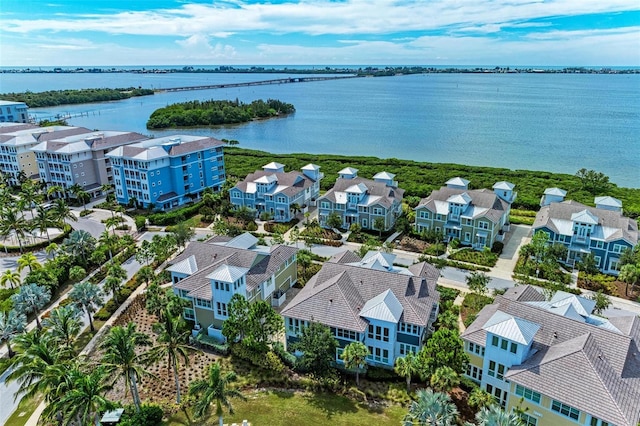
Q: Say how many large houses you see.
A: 7